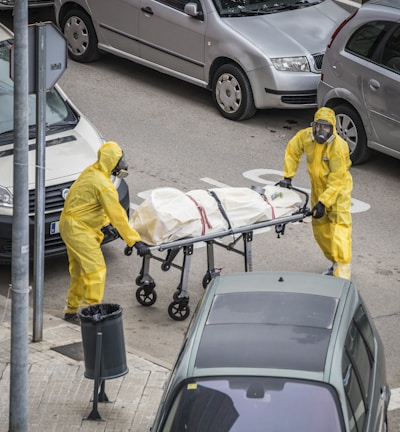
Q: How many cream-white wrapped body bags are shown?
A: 1